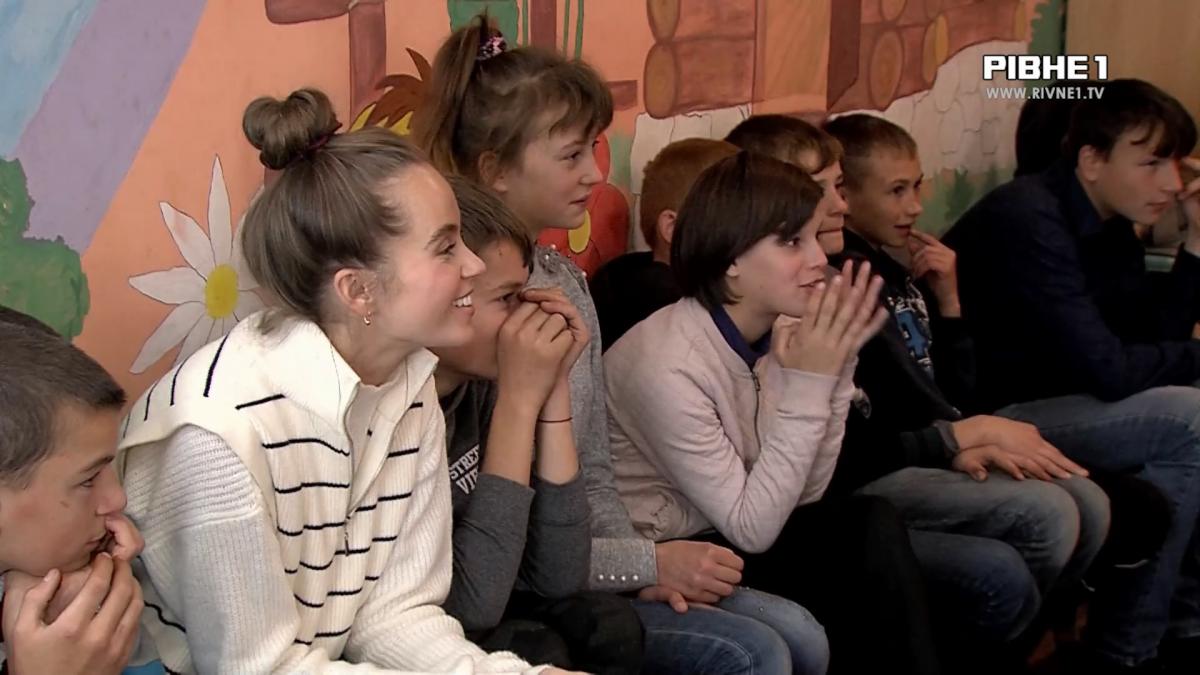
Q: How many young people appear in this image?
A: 9